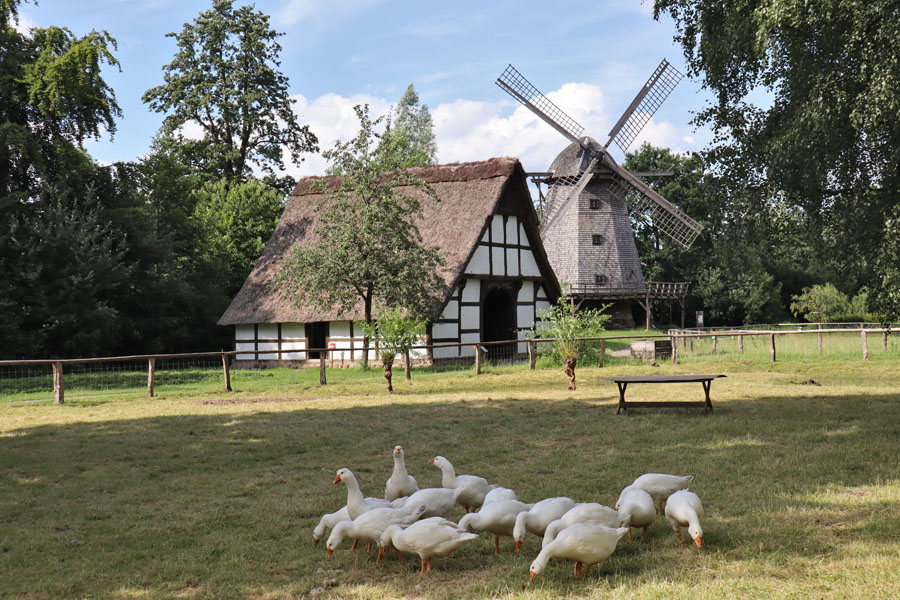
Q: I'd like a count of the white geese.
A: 15